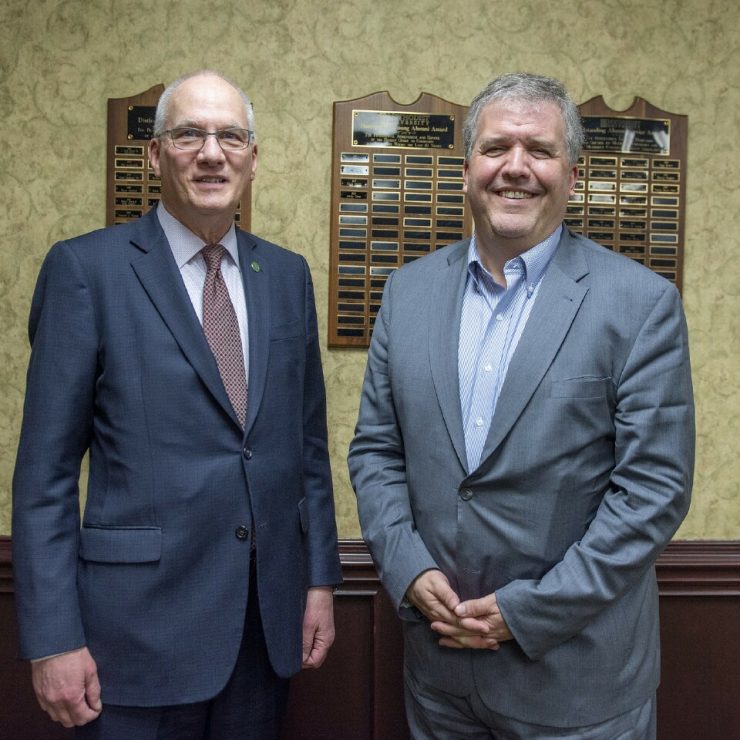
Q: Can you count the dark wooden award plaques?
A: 3